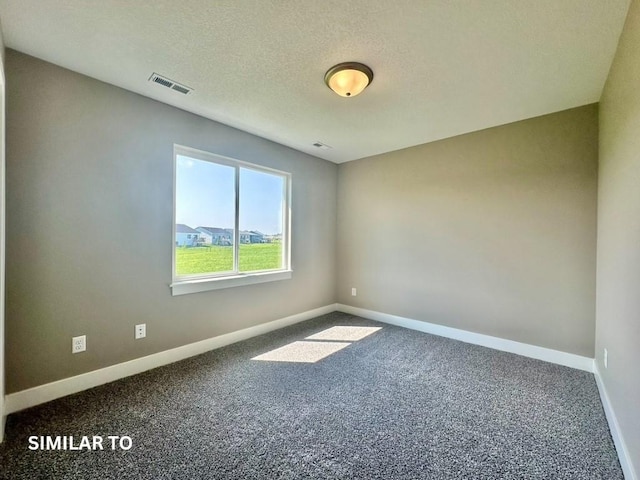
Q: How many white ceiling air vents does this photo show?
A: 2